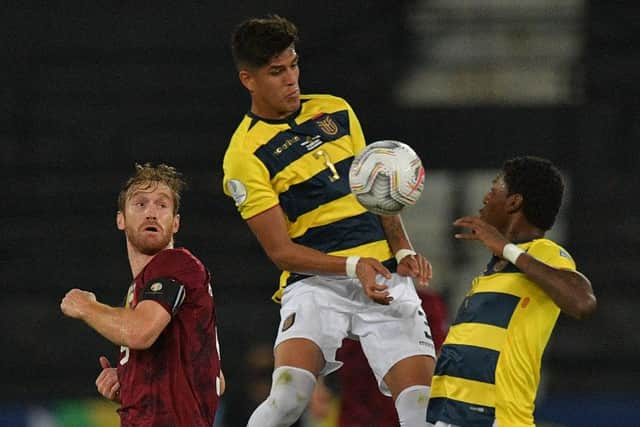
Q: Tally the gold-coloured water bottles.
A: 0